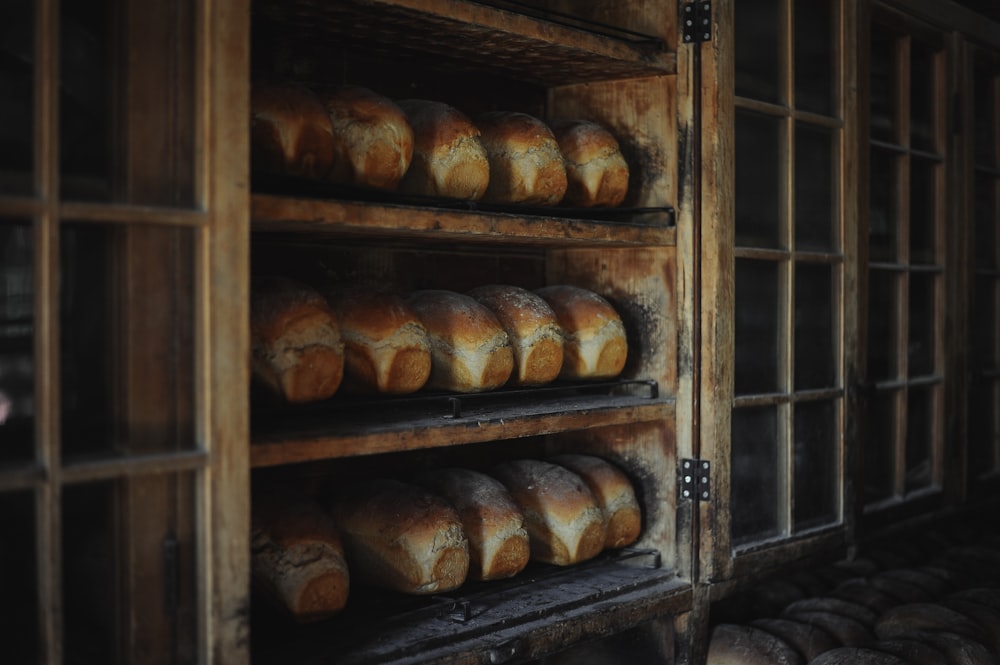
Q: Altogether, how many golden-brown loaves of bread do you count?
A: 15